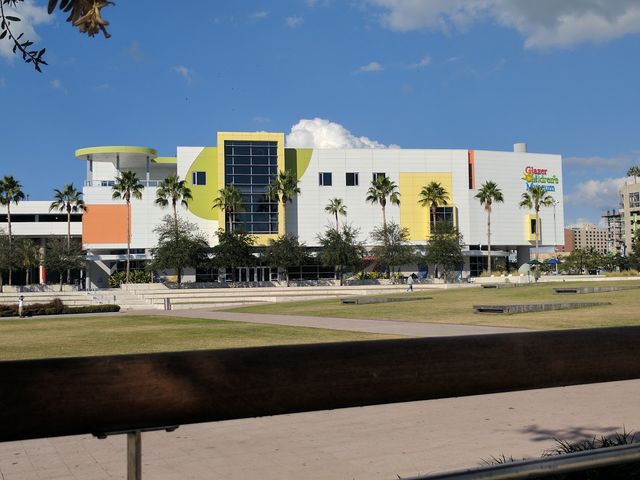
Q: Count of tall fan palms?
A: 11